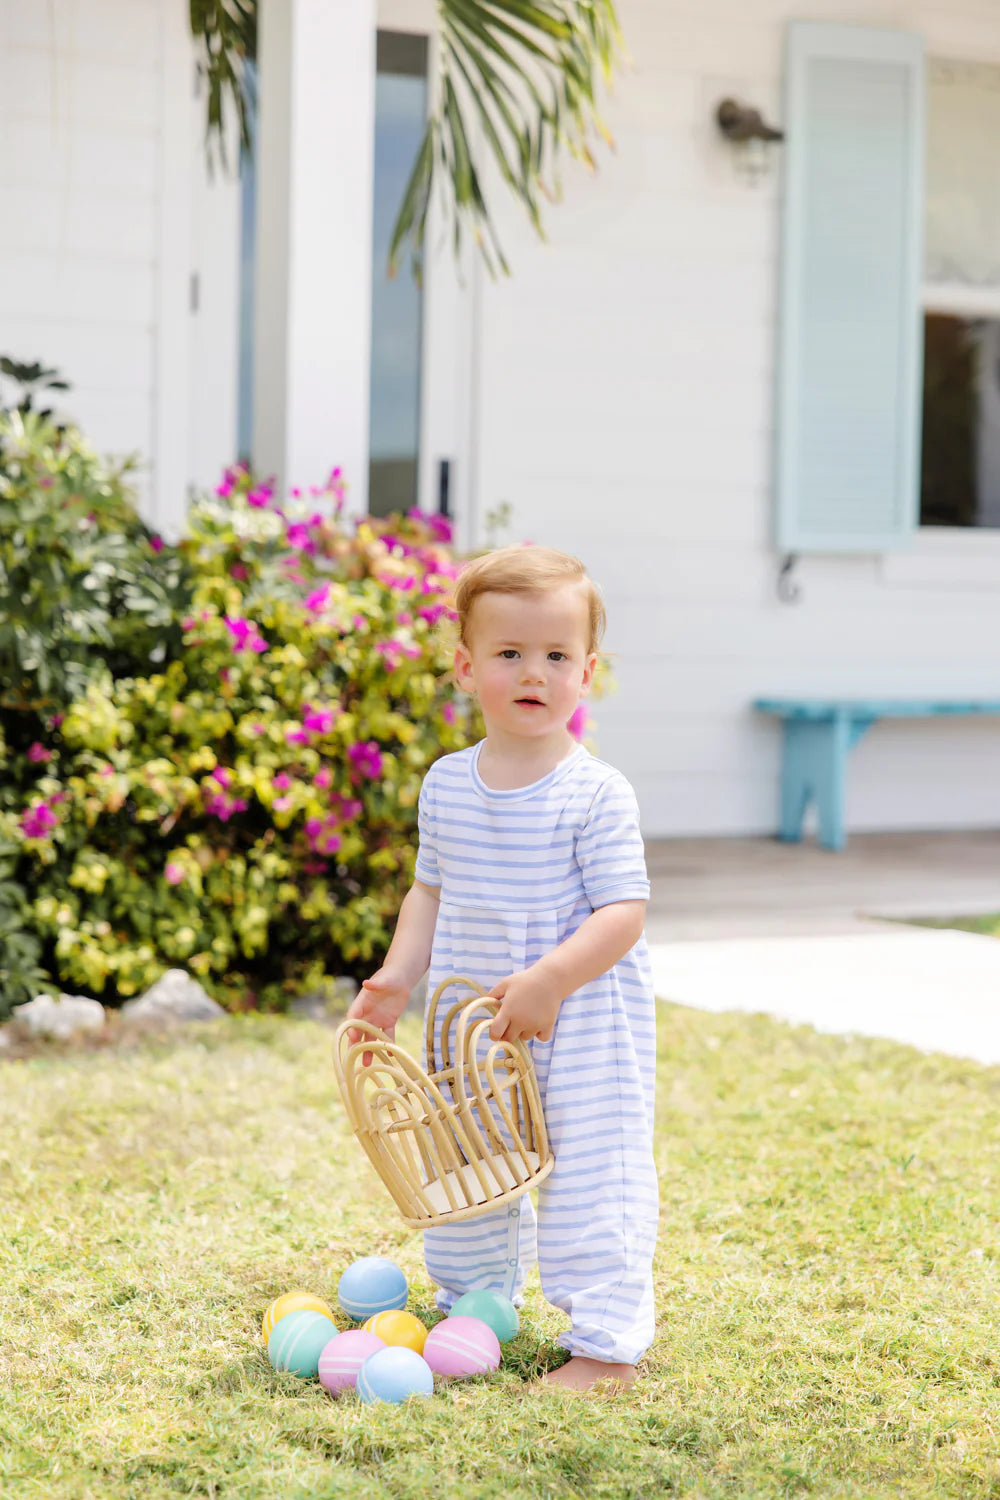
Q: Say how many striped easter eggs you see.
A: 7